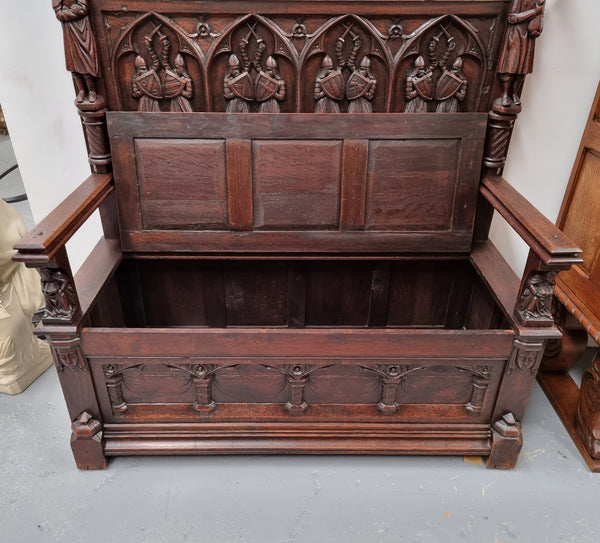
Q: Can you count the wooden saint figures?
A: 2